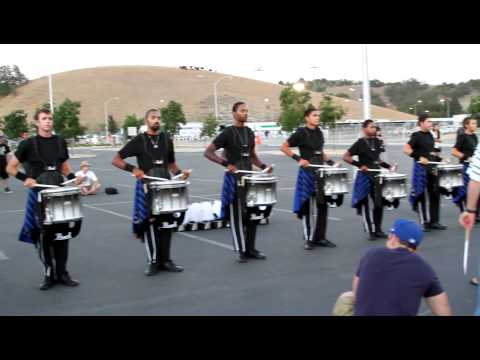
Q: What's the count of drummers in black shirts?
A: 7